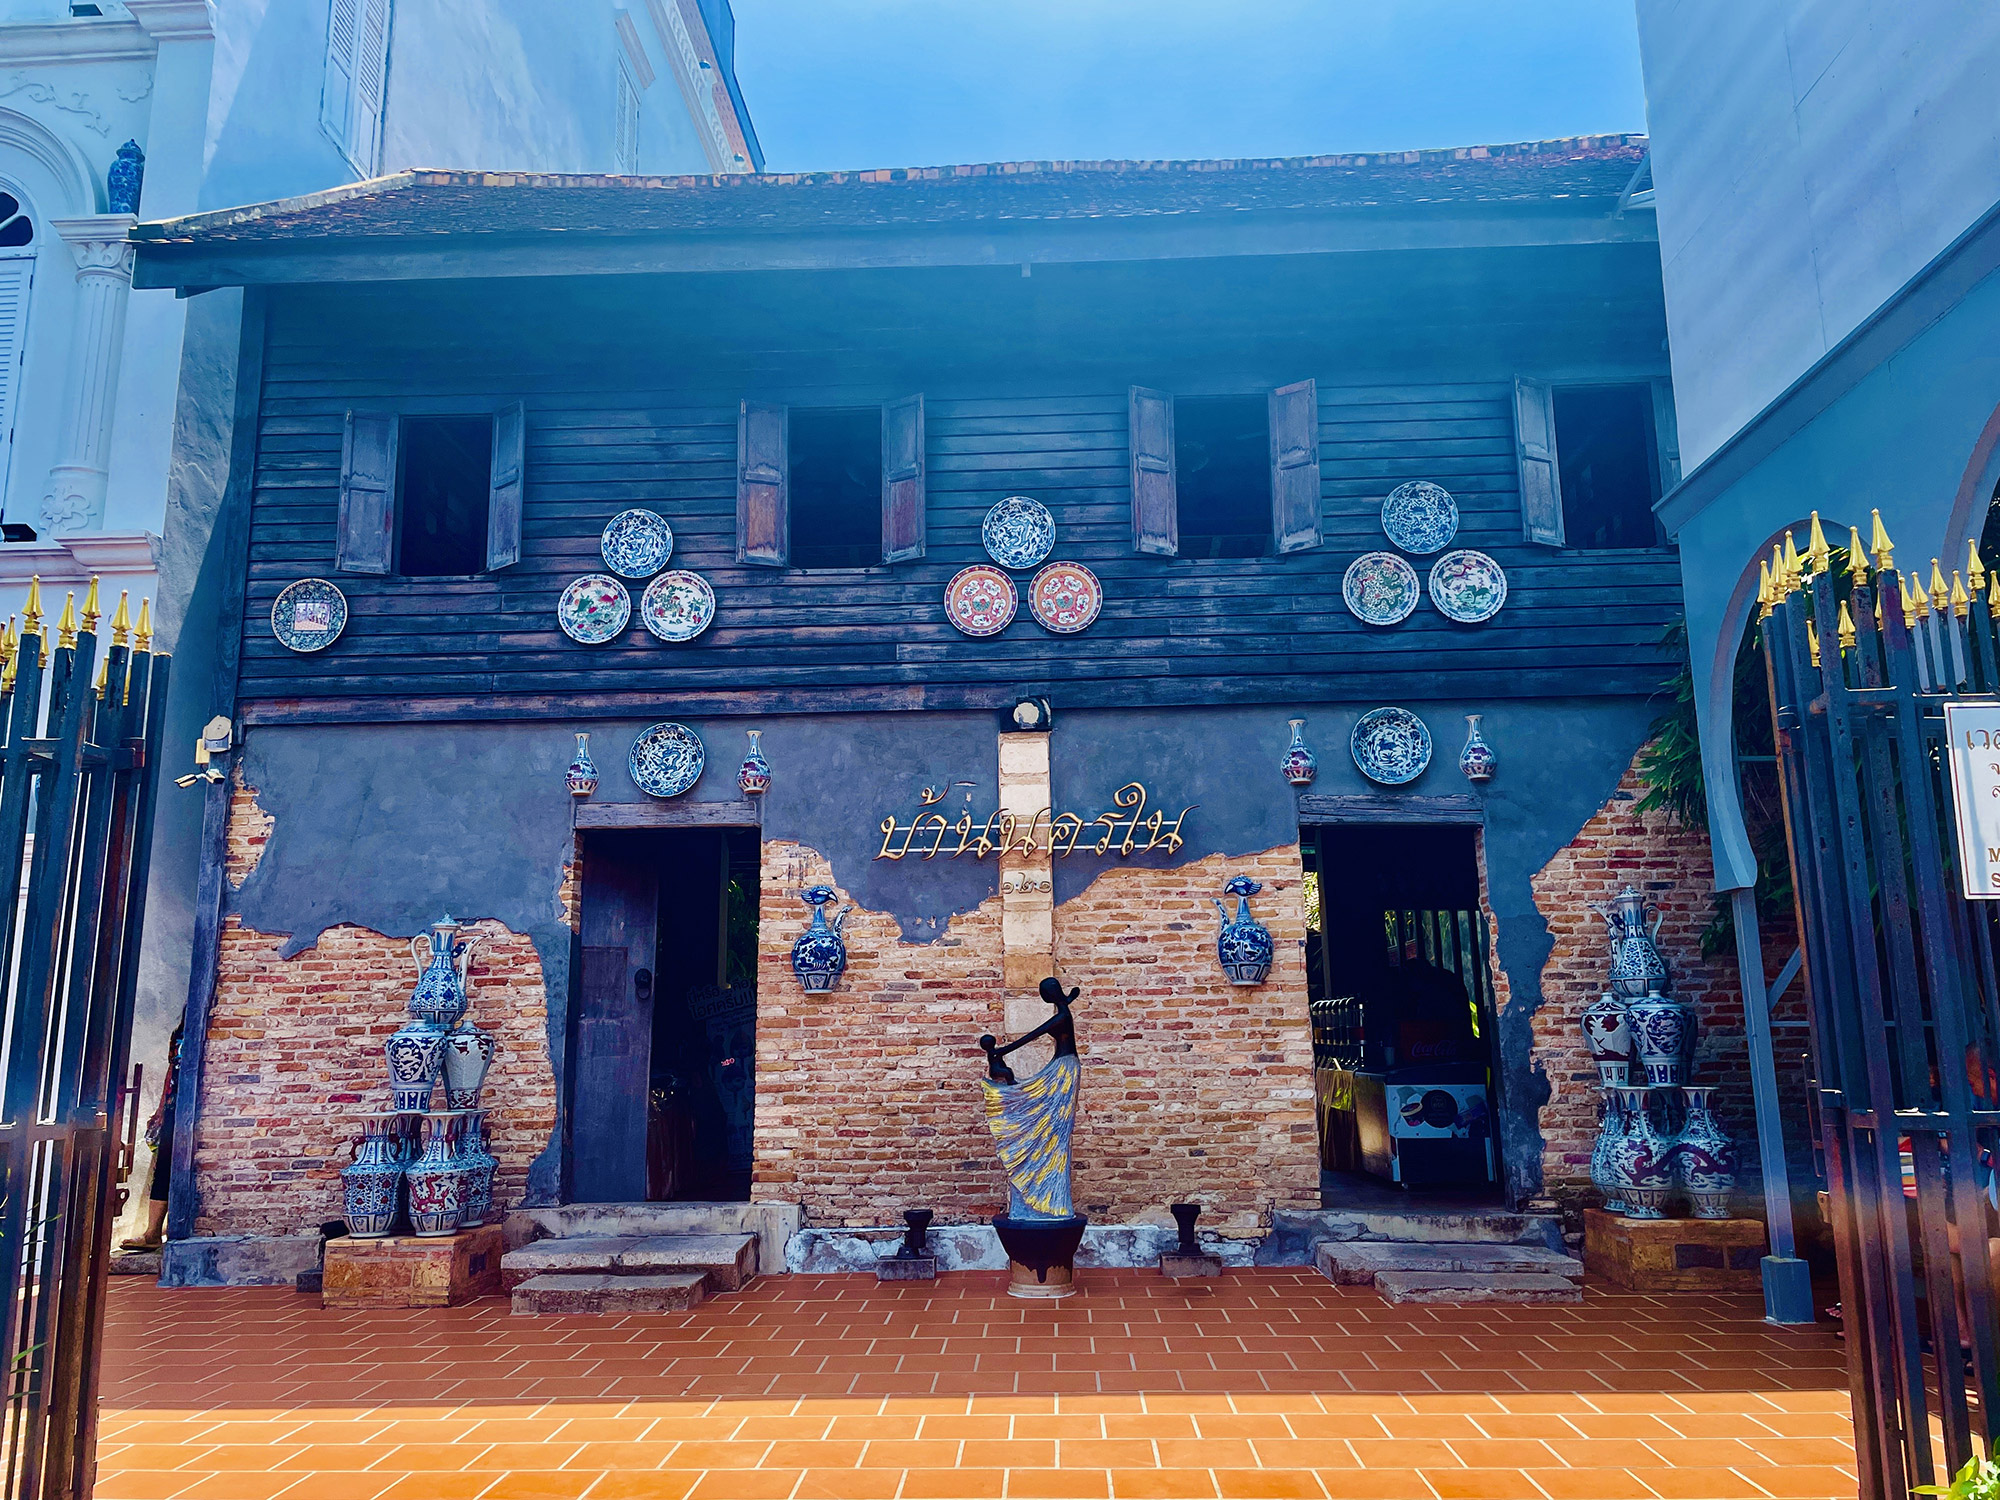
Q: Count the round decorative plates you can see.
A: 12